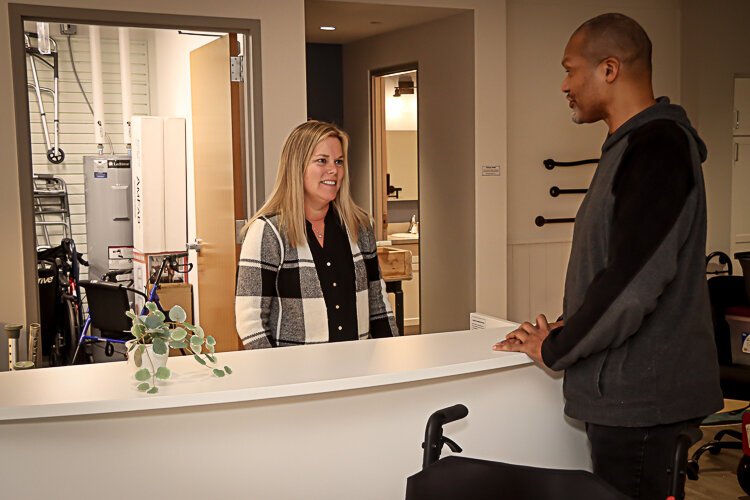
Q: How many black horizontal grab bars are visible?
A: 3